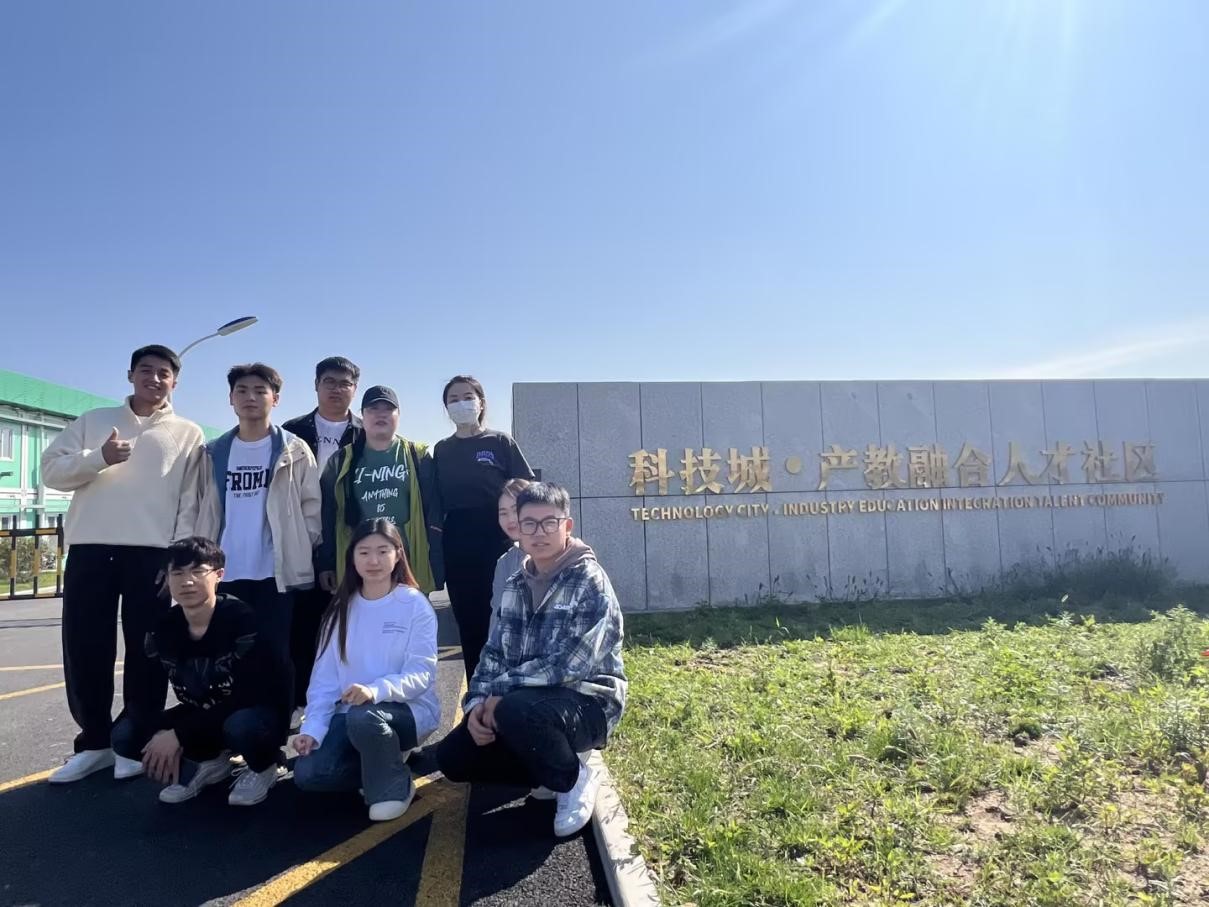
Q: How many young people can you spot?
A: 9